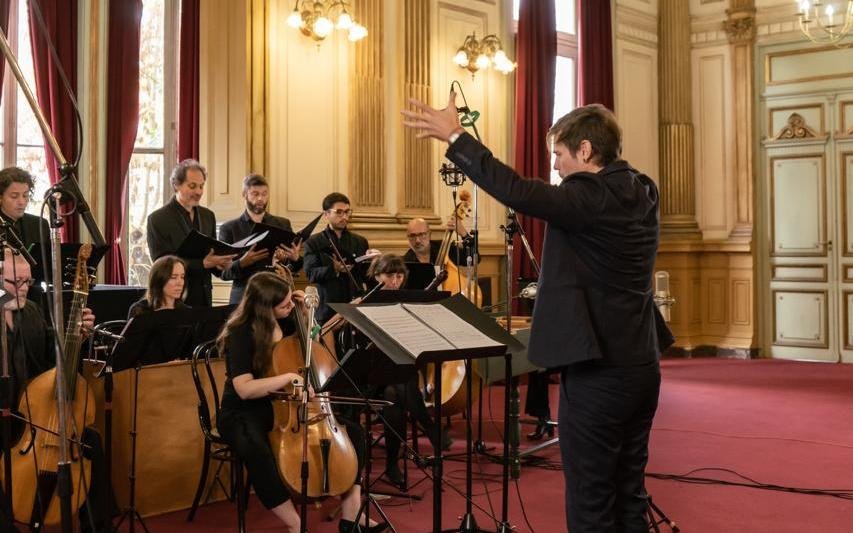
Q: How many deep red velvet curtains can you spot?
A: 6